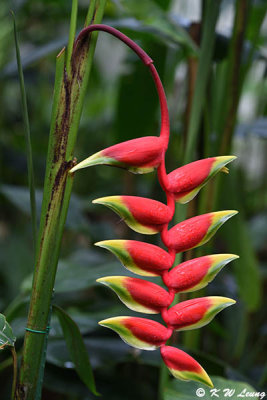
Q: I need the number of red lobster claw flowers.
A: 10